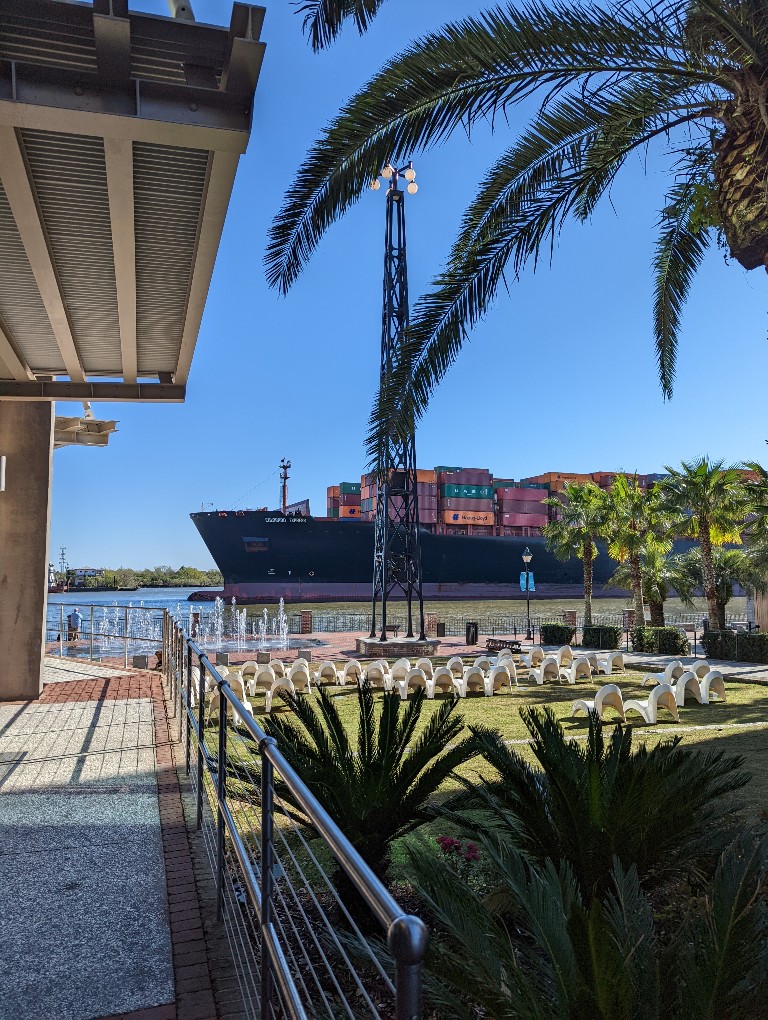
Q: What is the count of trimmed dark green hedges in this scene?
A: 4